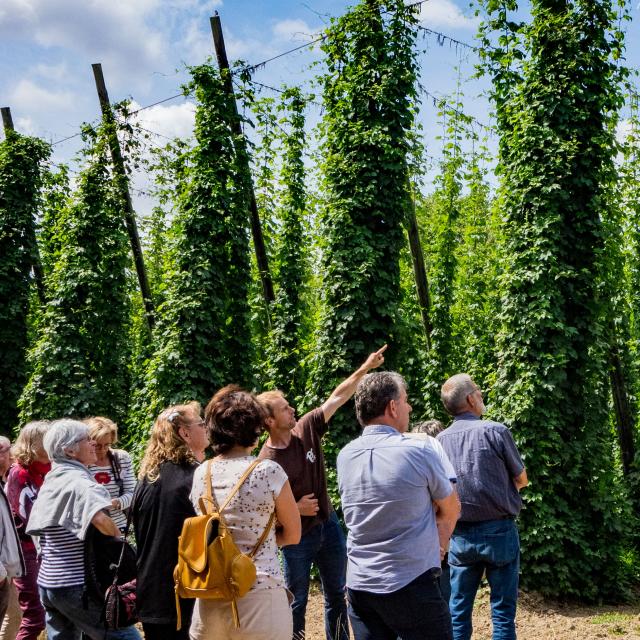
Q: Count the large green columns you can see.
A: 5